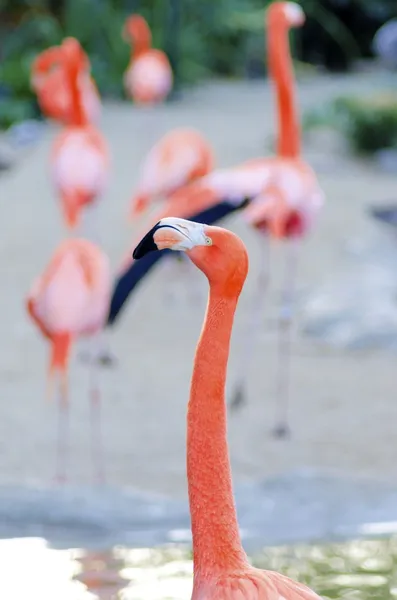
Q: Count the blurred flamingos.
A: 6